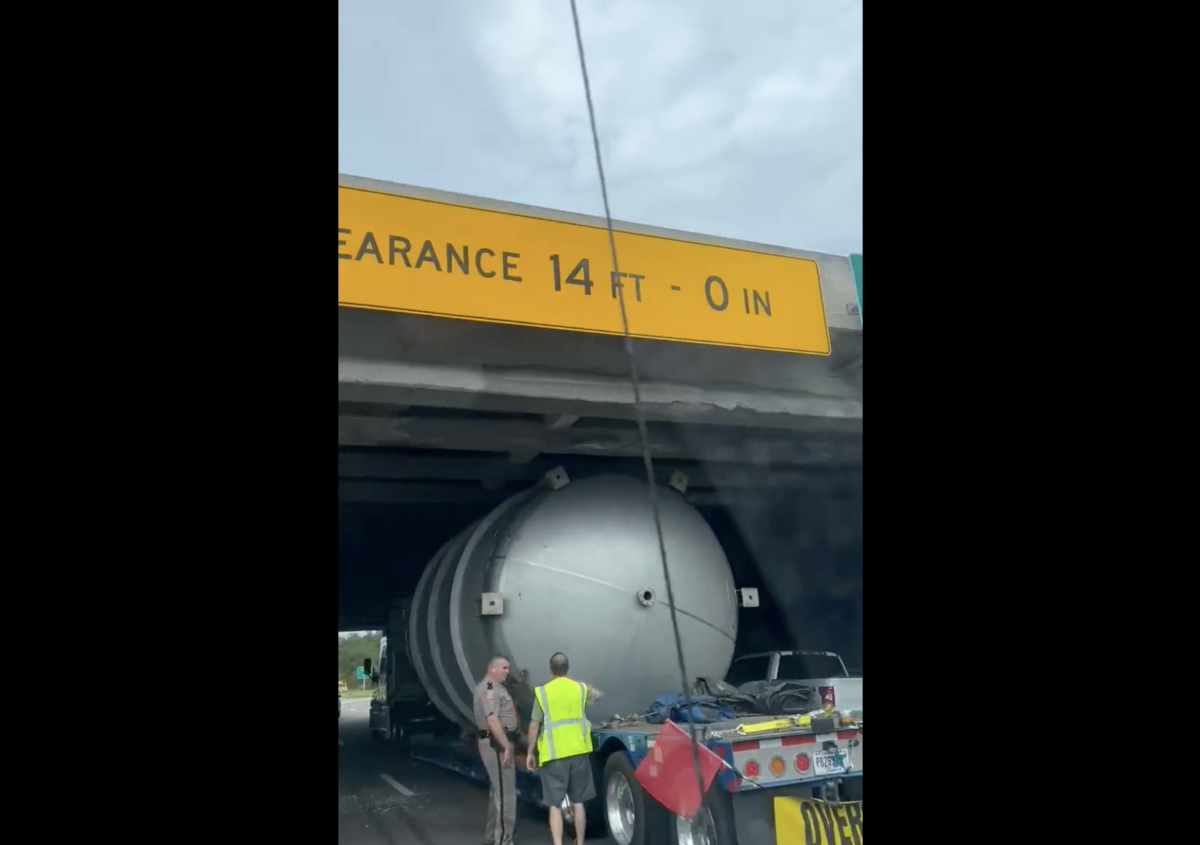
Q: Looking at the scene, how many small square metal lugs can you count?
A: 4